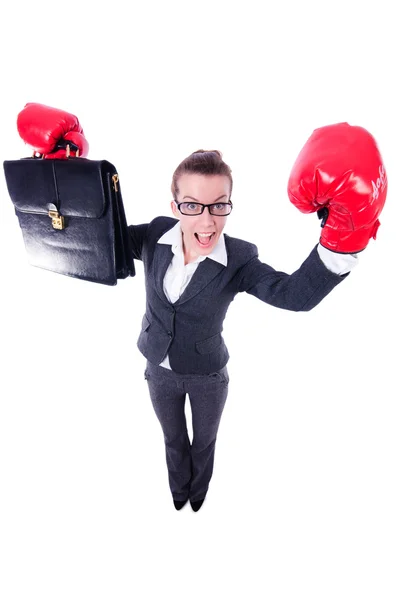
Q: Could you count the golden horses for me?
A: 0